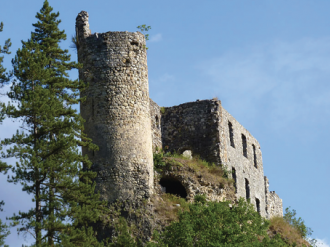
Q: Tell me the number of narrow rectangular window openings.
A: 6